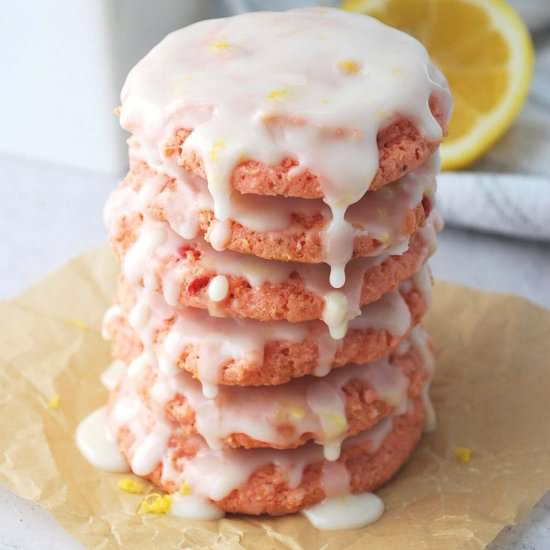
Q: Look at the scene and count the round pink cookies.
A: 6